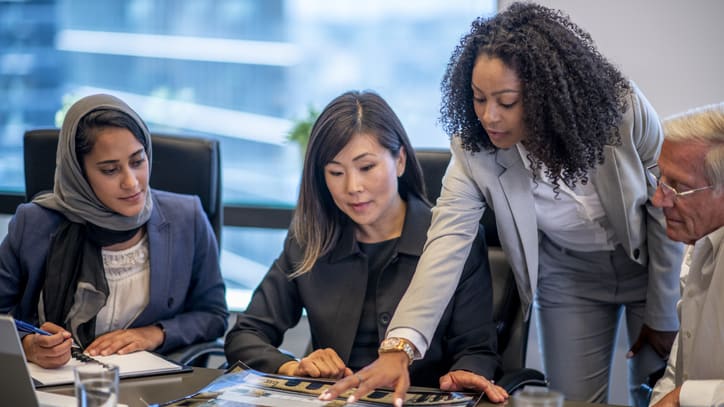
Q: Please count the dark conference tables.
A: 1